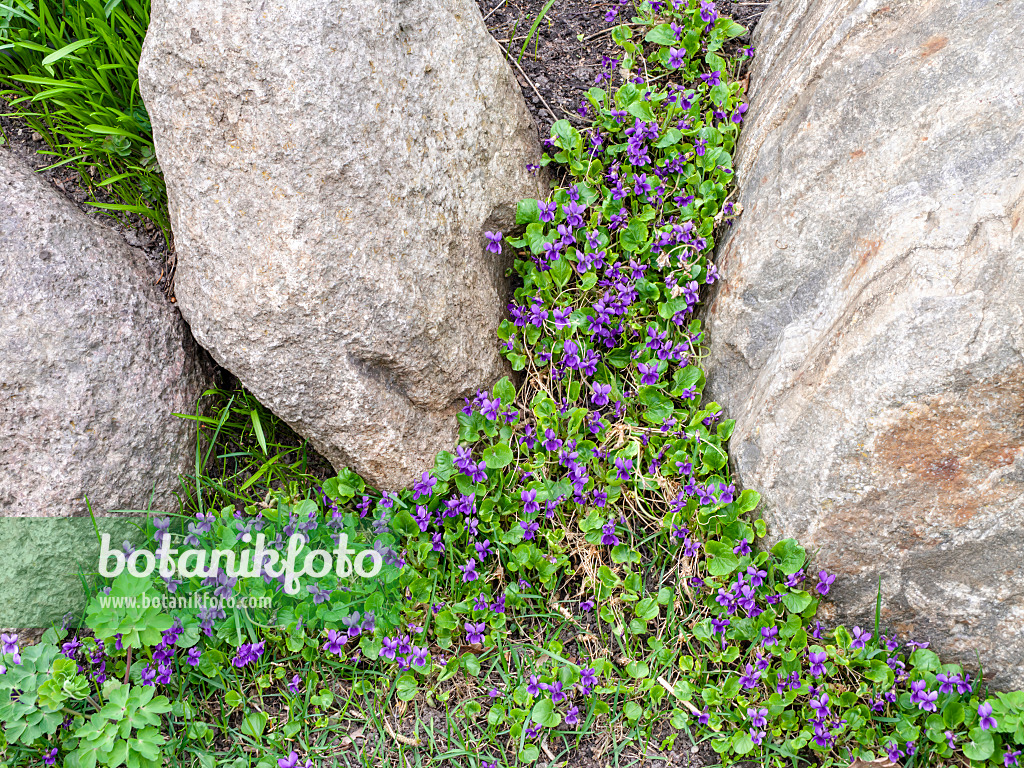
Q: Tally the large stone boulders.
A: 3